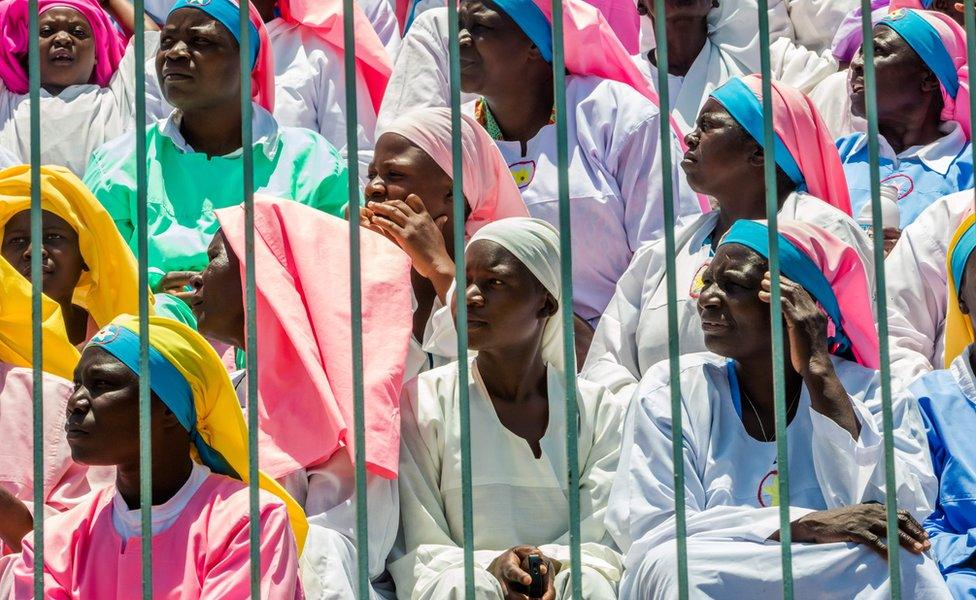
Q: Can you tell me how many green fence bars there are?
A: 10